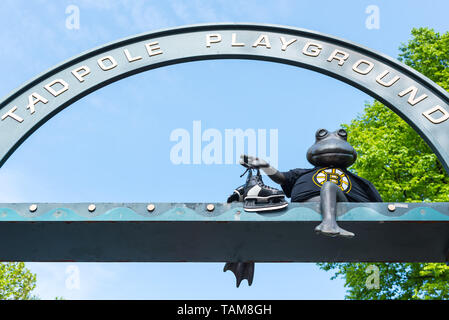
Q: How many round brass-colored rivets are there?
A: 5